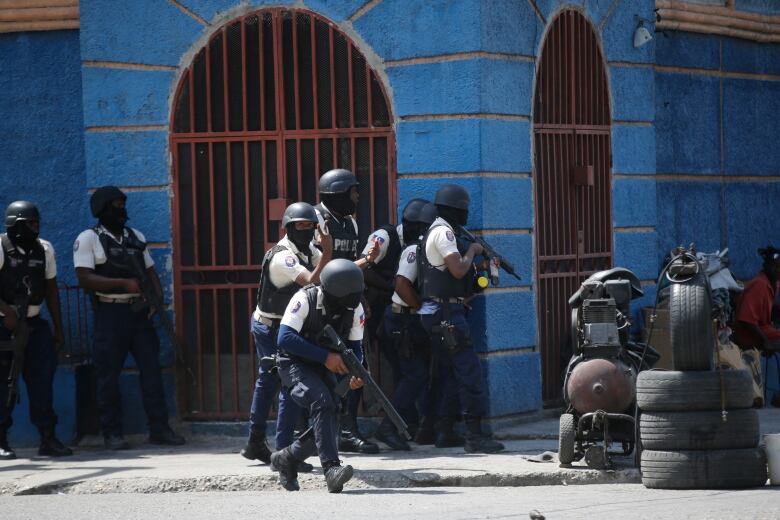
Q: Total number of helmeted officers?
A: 8